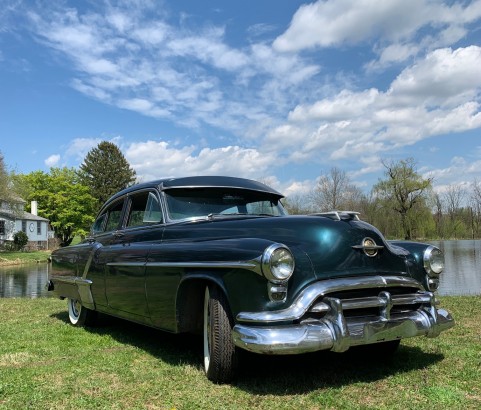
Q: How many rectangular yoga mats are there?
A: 0